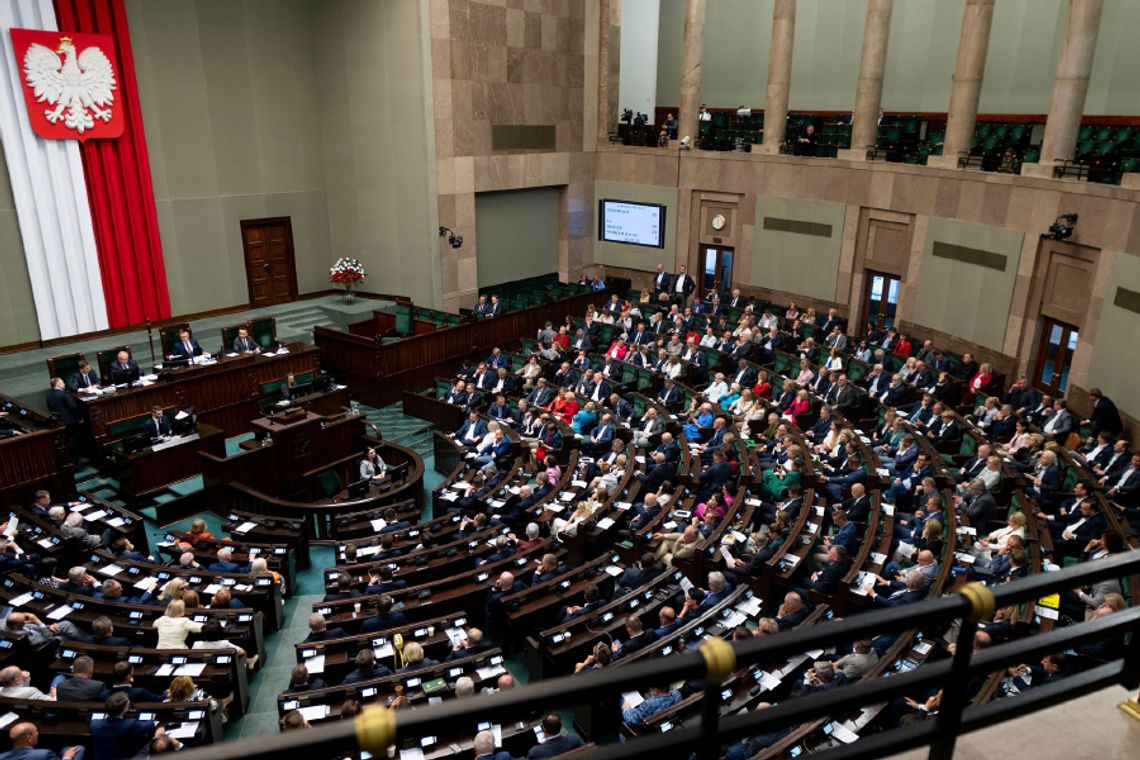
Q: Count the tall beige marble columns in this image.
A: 5